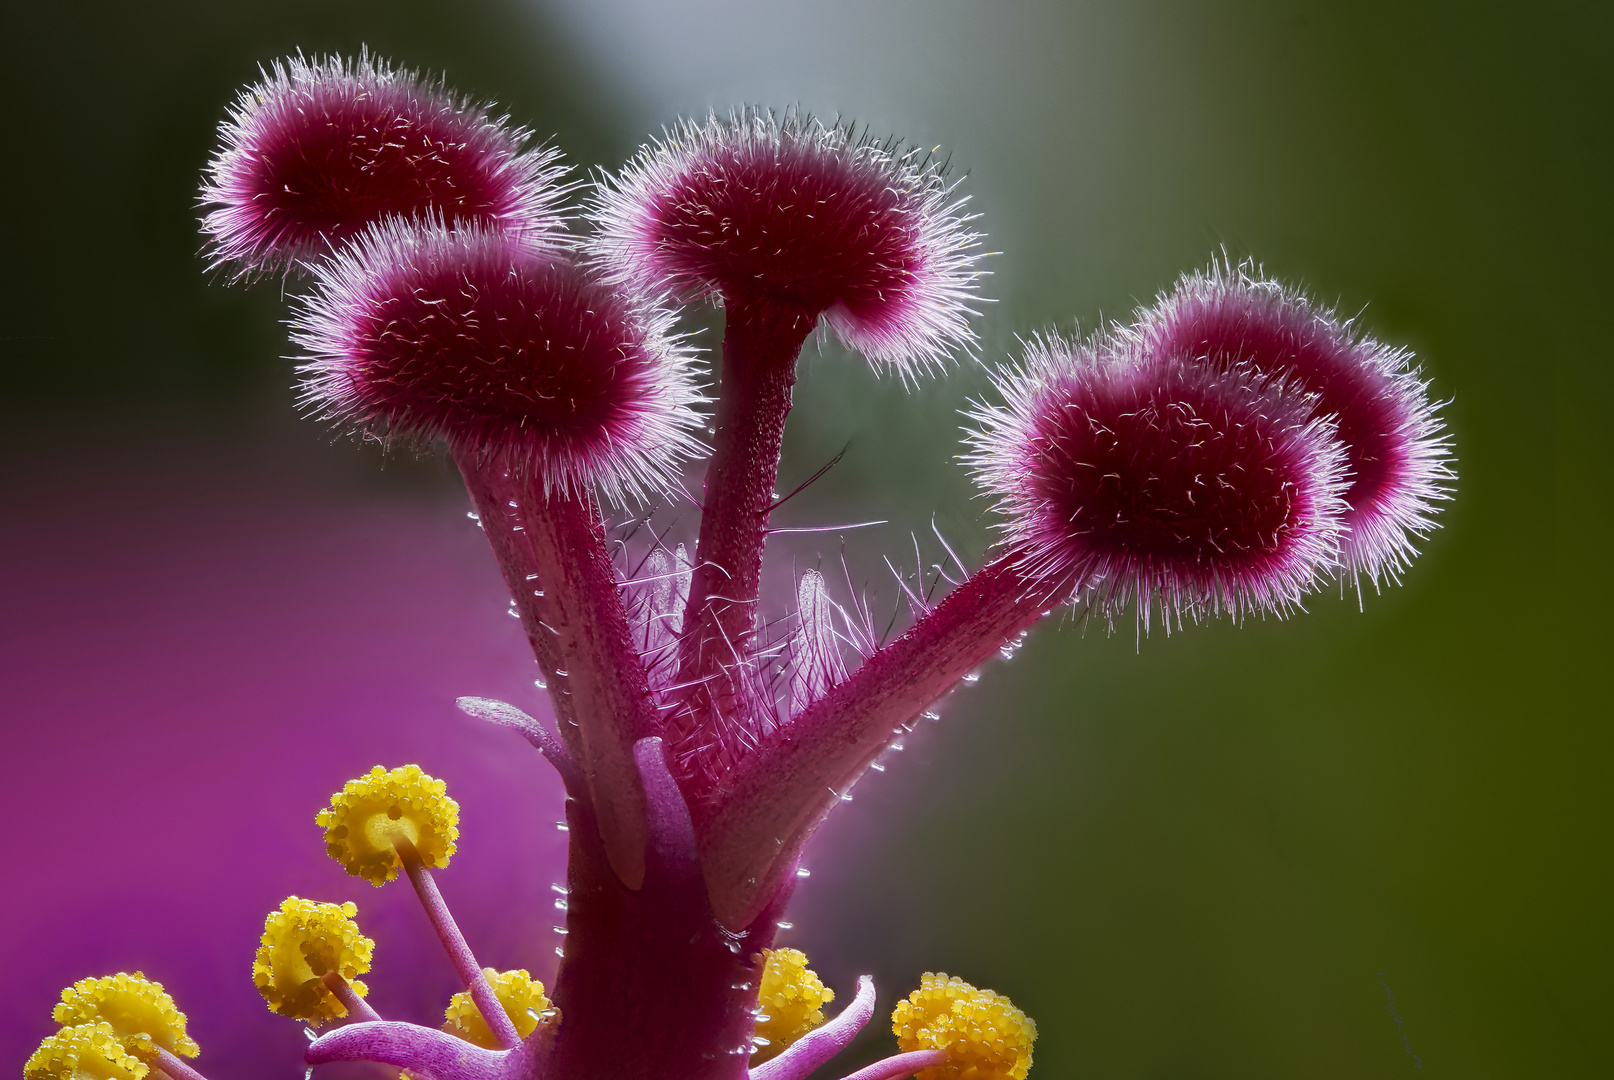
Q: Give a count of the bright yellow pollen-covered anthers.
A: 7